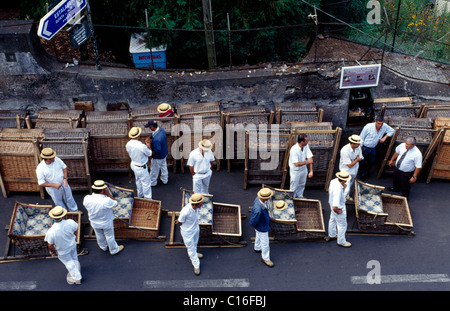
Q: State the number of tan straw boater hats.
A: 11